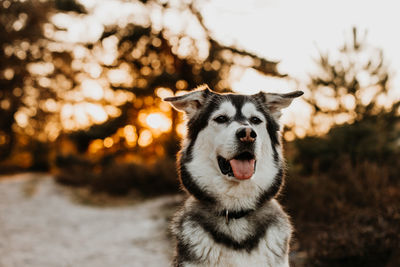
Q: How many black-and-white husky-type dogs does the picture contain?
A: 1